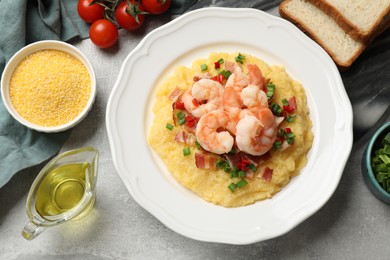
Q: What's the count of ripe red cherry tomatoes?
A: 4